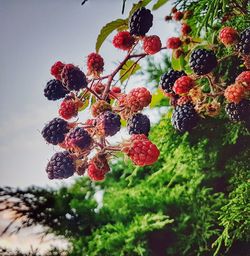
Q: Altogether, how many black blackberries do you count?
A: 13